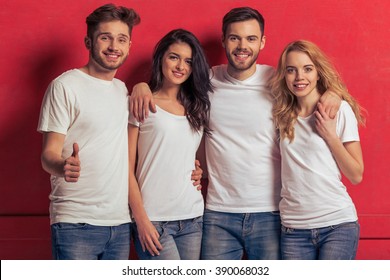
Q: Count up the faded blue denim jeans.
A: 4